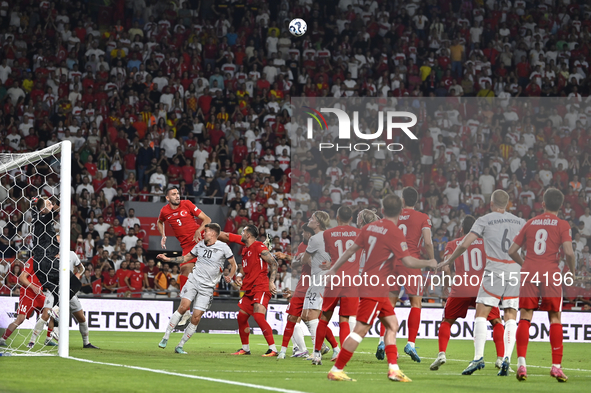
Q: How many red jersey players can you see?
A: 9